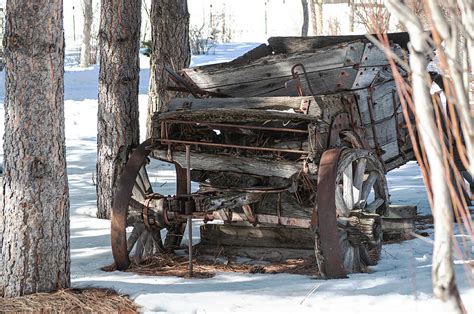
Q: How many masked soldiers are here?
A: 0